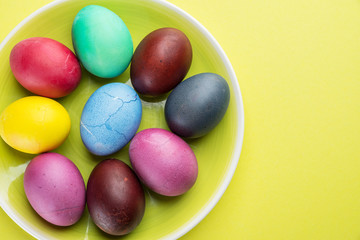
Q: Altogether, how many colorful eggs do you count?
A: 9